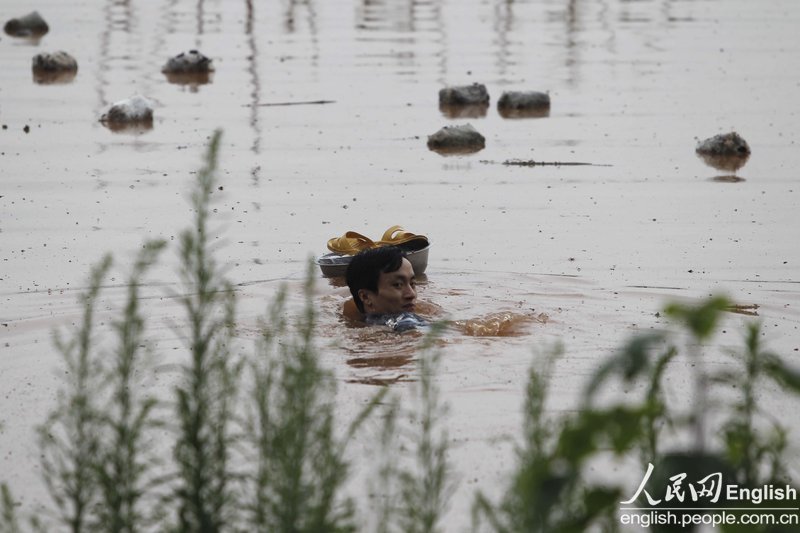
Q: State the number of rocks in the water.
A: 8